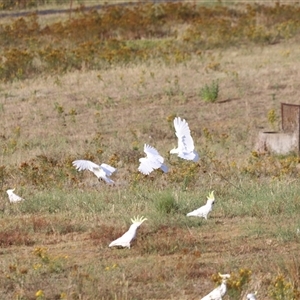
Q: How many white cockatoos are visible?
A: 8